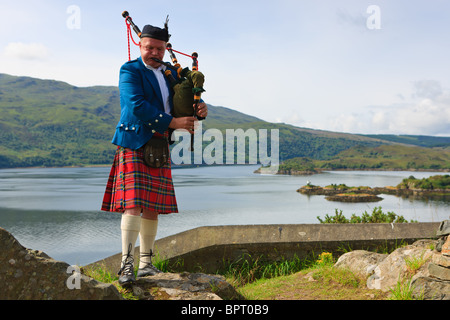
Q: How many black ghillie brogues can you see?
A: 2